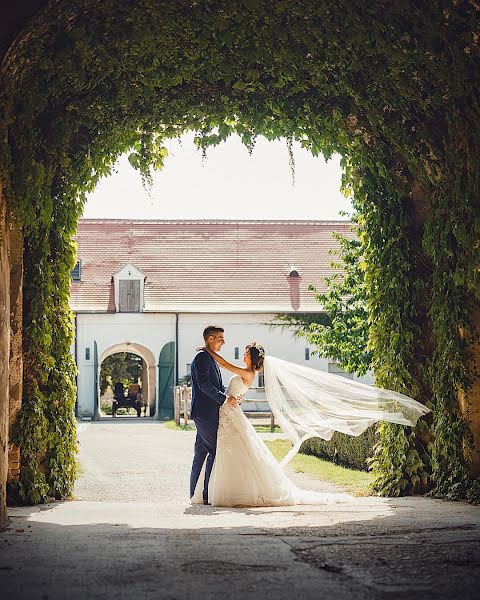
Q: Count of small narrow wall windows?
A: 3